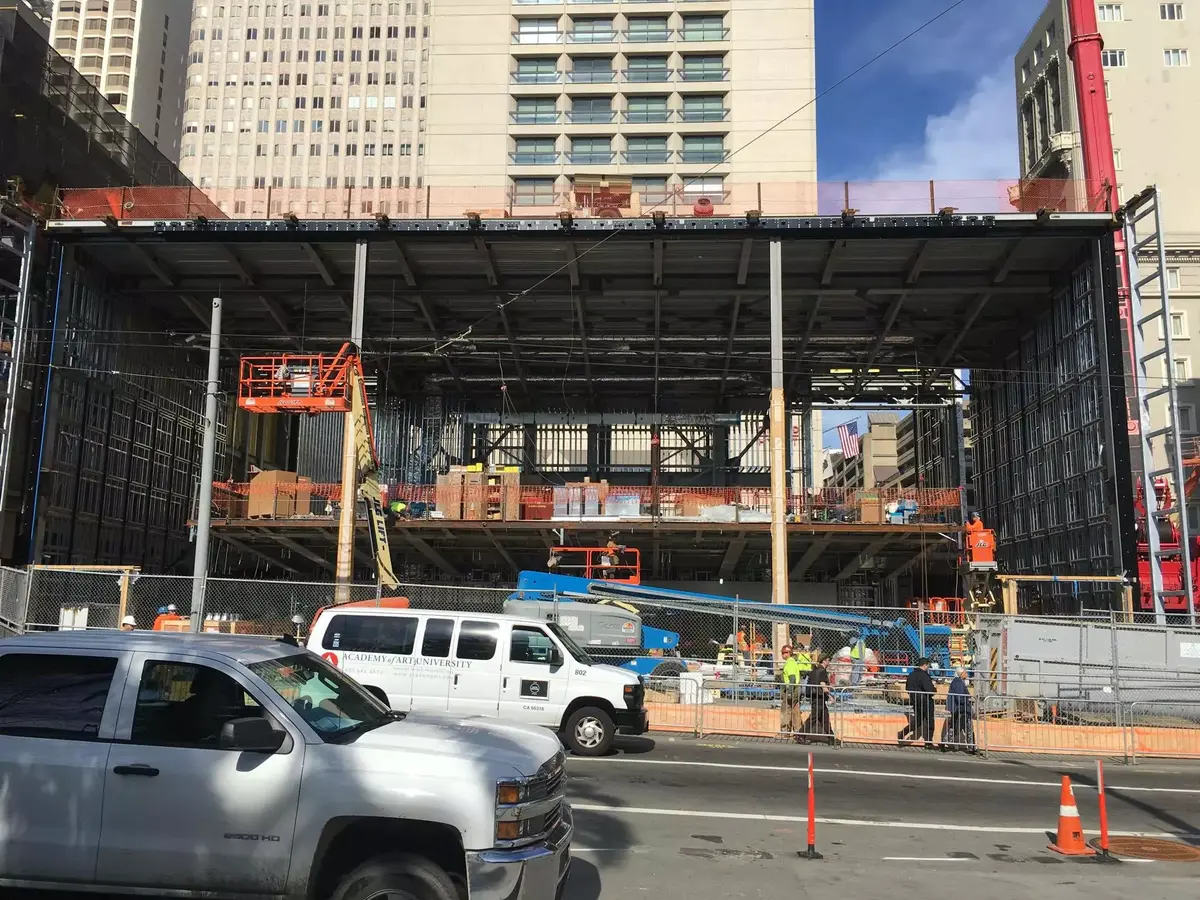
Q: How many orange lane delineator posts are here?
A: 2